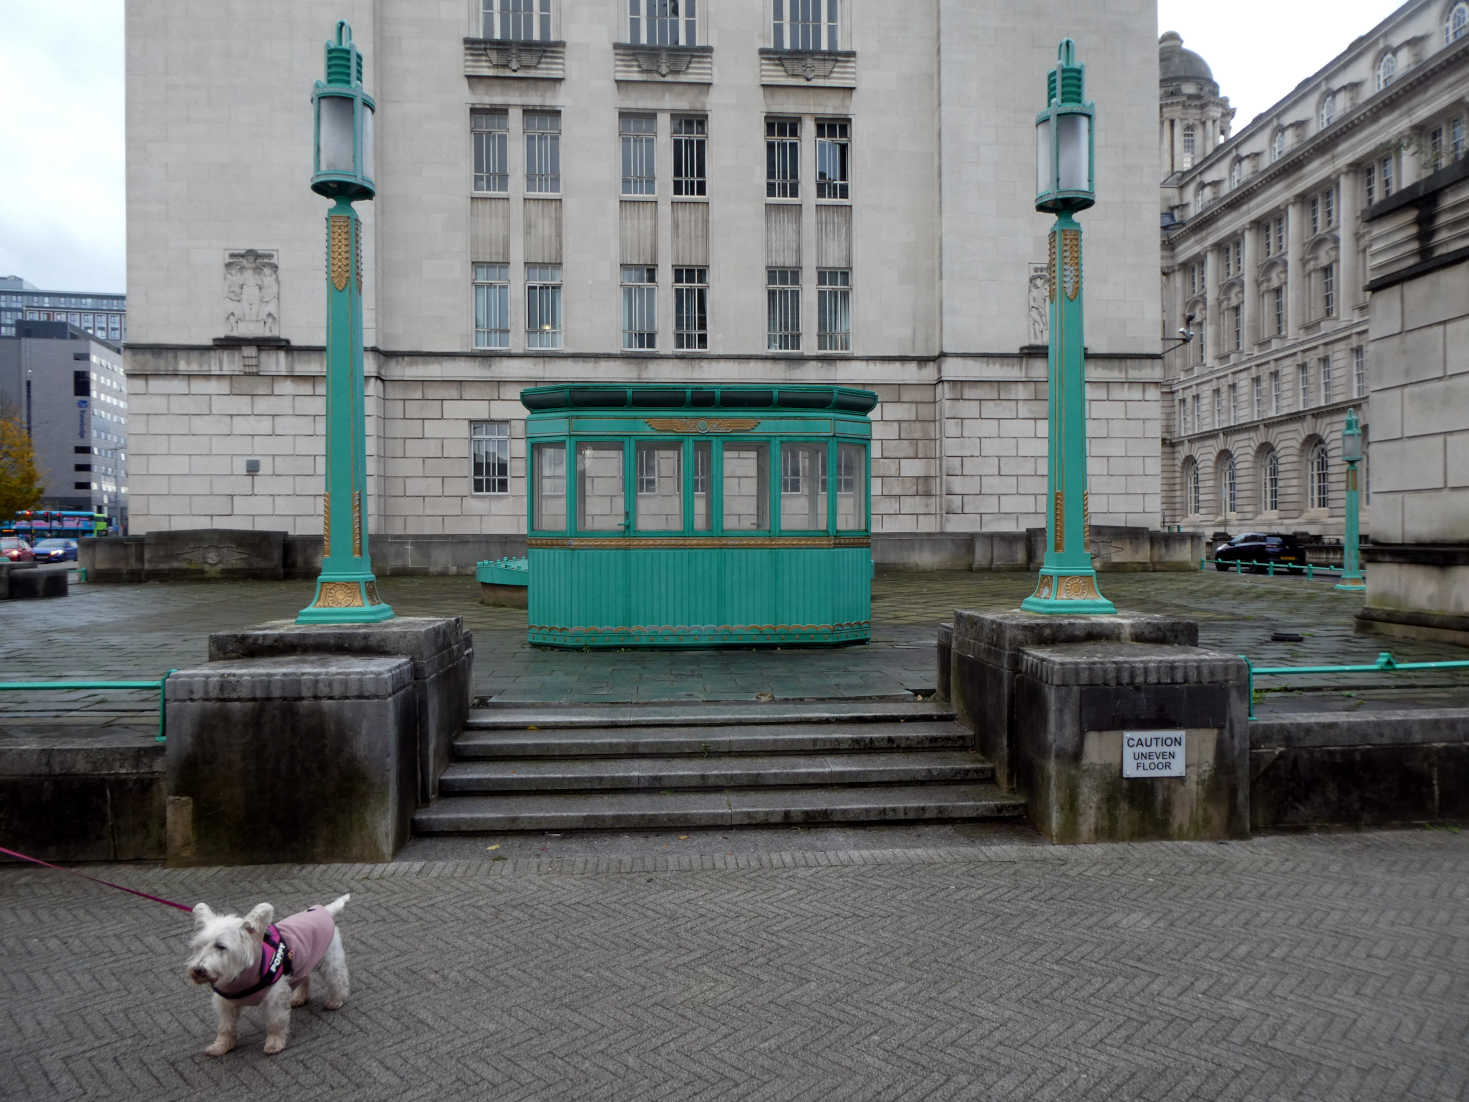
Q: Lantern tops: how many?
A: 3